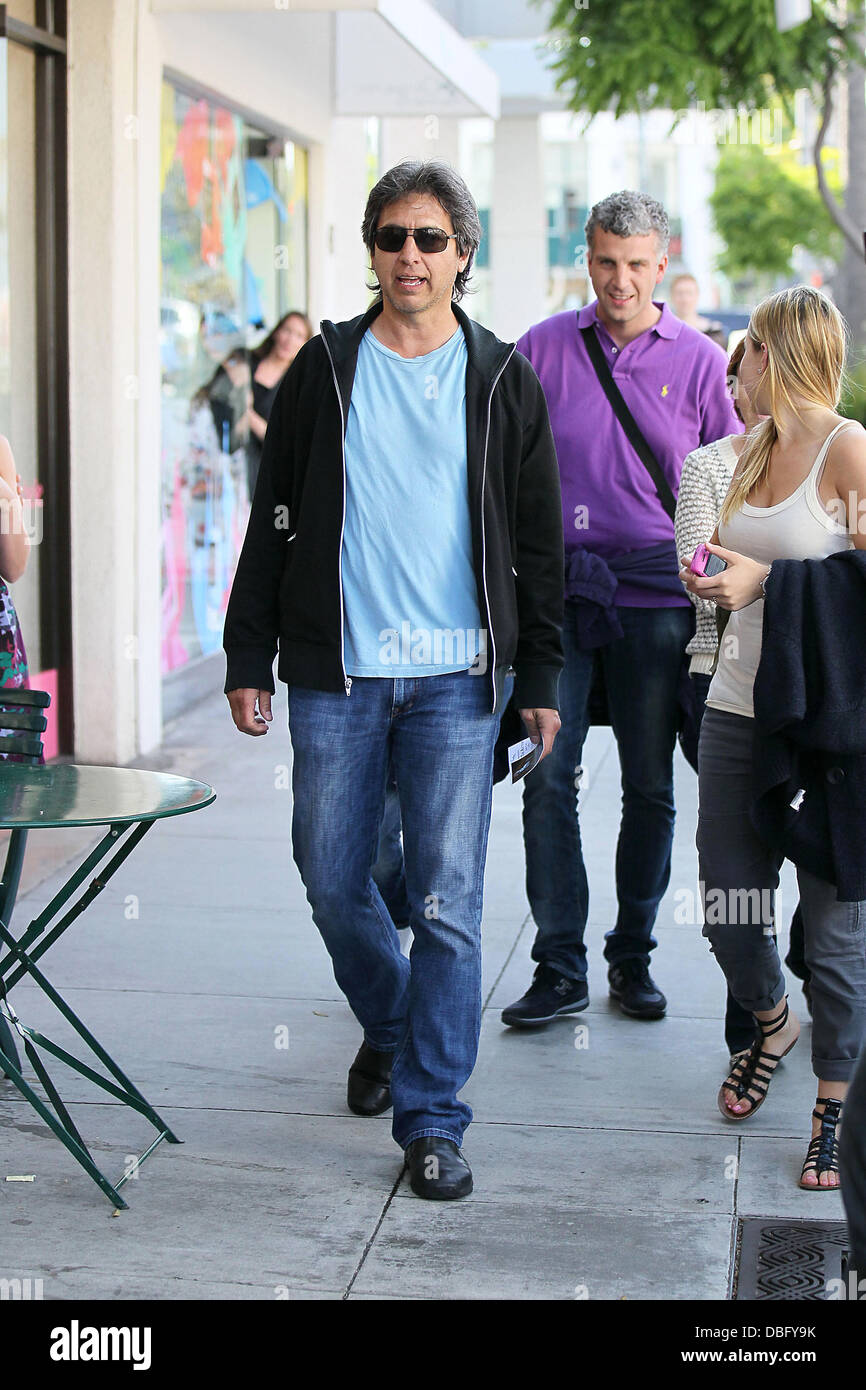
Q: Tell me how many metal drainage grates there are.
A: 1